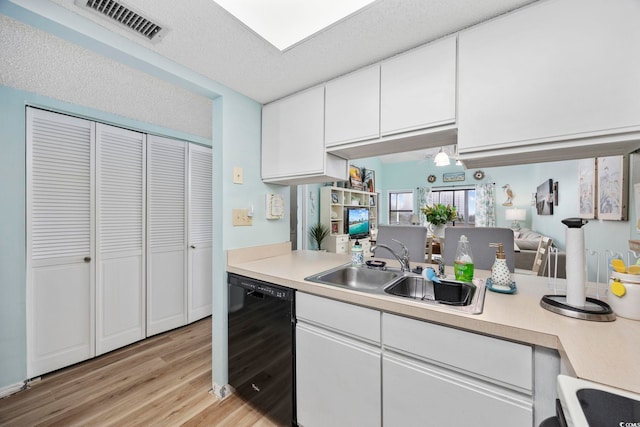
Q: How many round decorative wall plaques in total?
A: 2